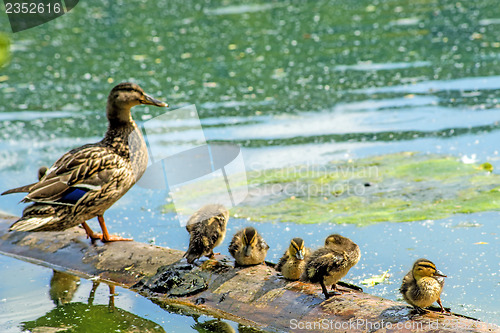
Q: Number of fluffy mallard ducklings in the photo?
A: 5